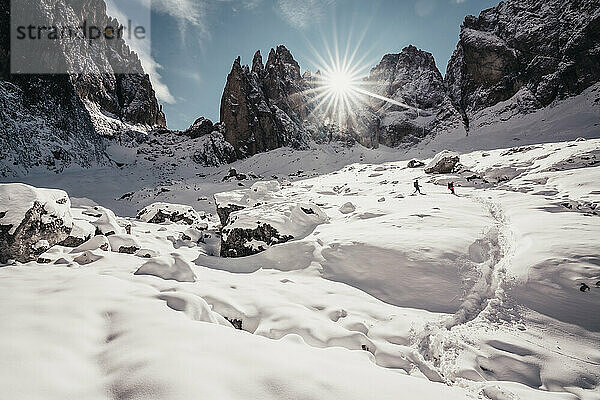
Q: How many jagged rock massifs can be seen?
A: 4